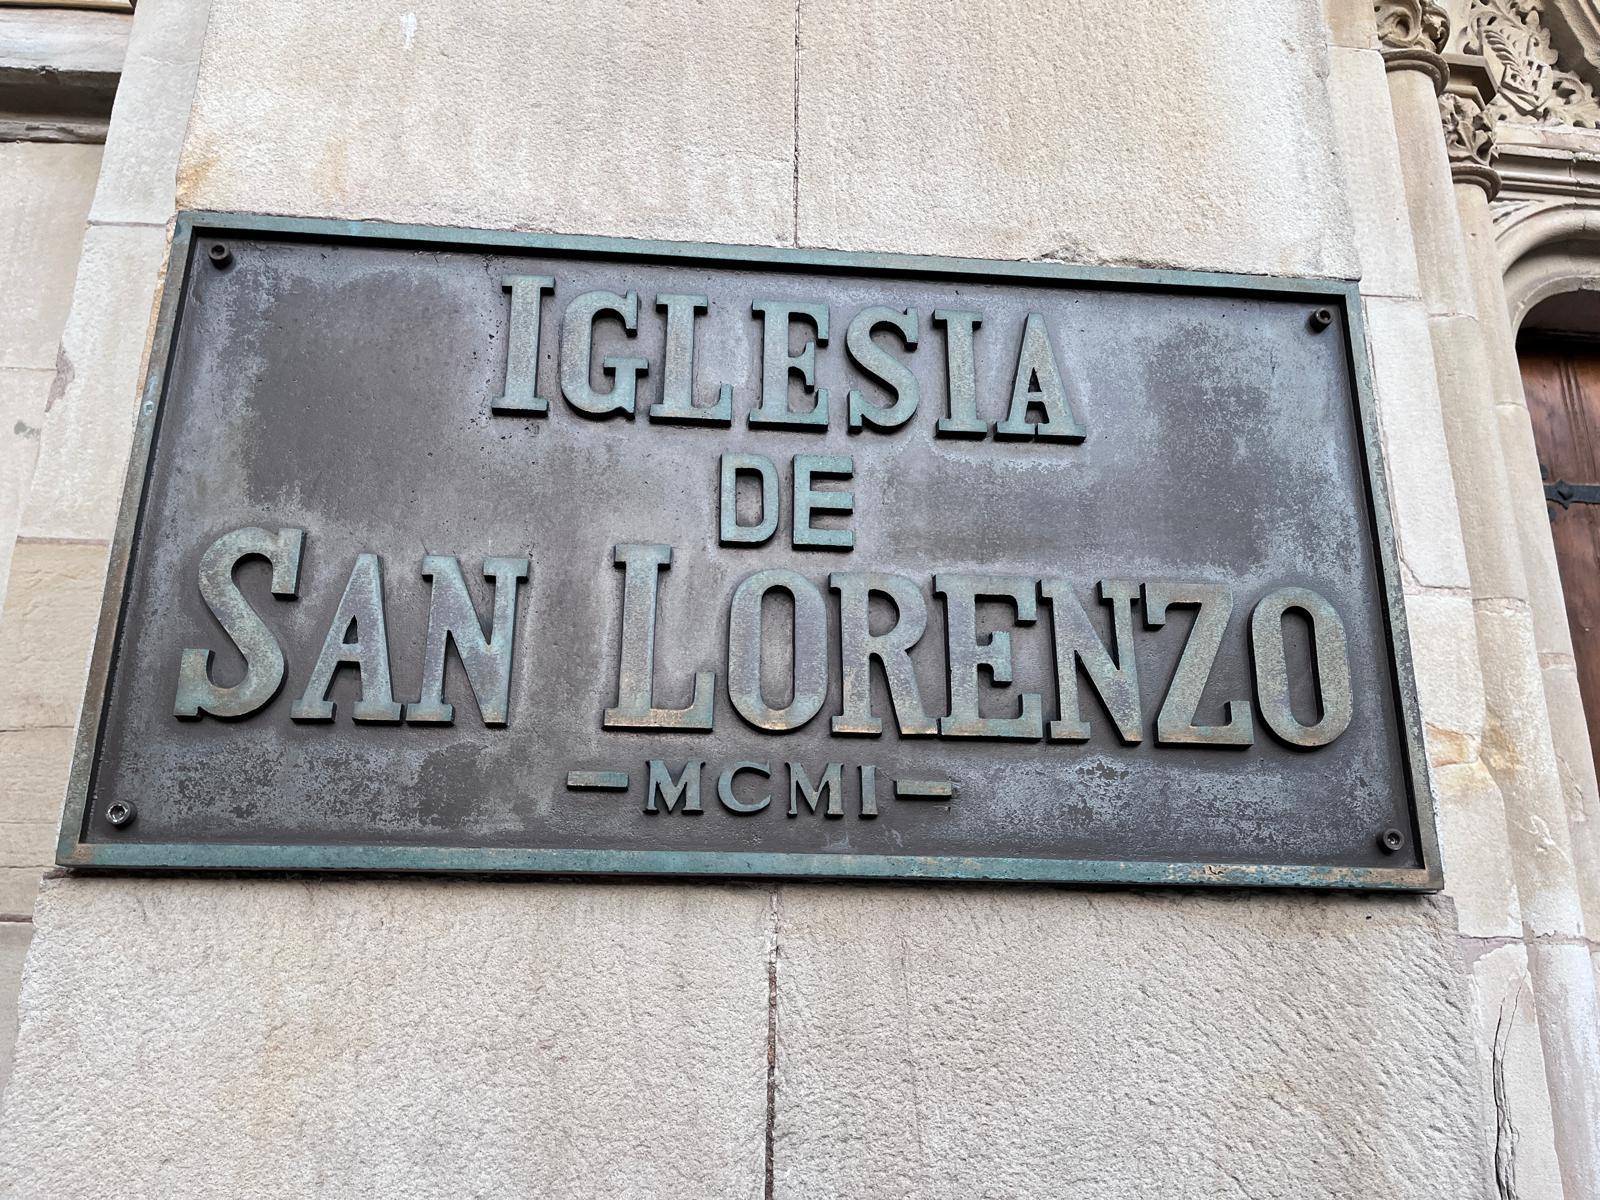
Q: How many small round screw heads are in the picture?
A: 4